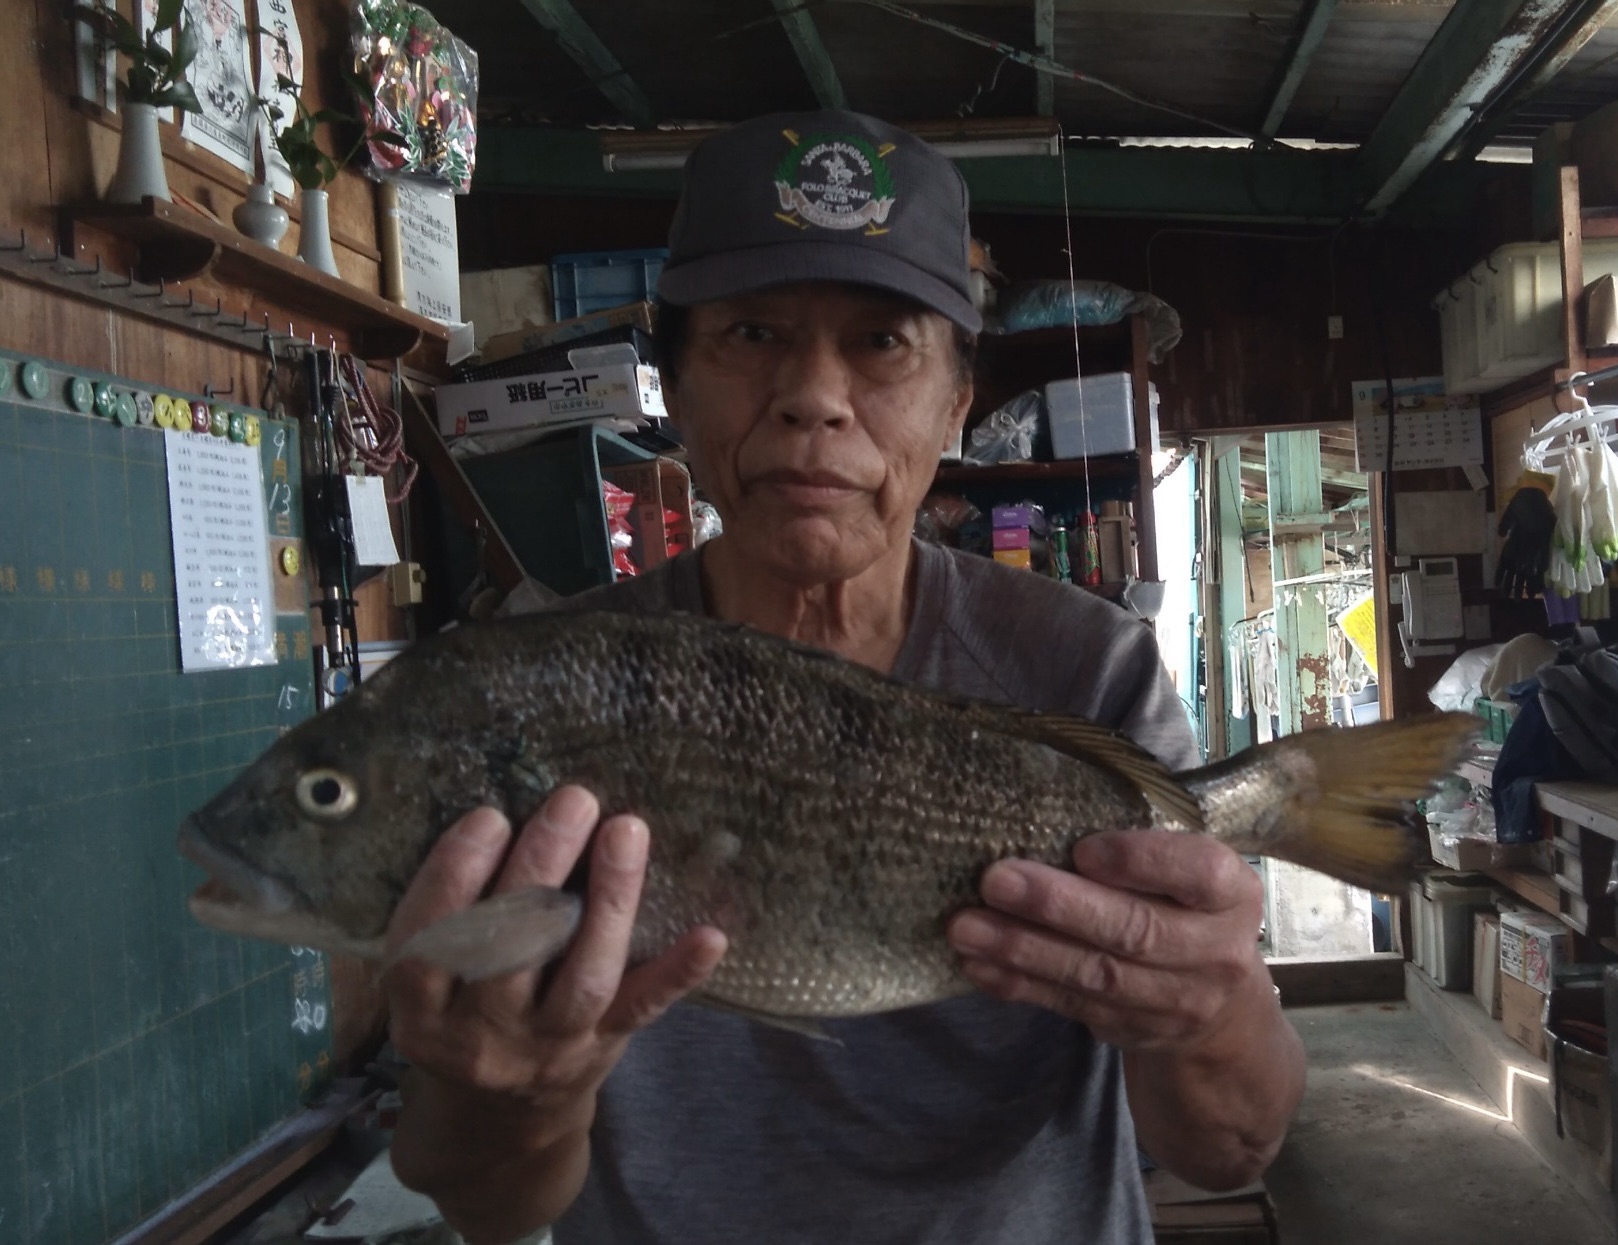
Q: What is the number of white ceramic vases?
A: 3